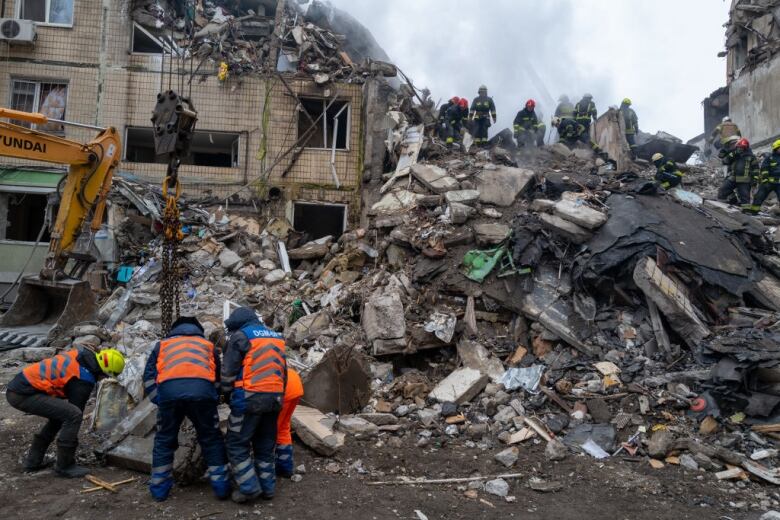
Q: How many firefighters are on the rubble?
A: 13